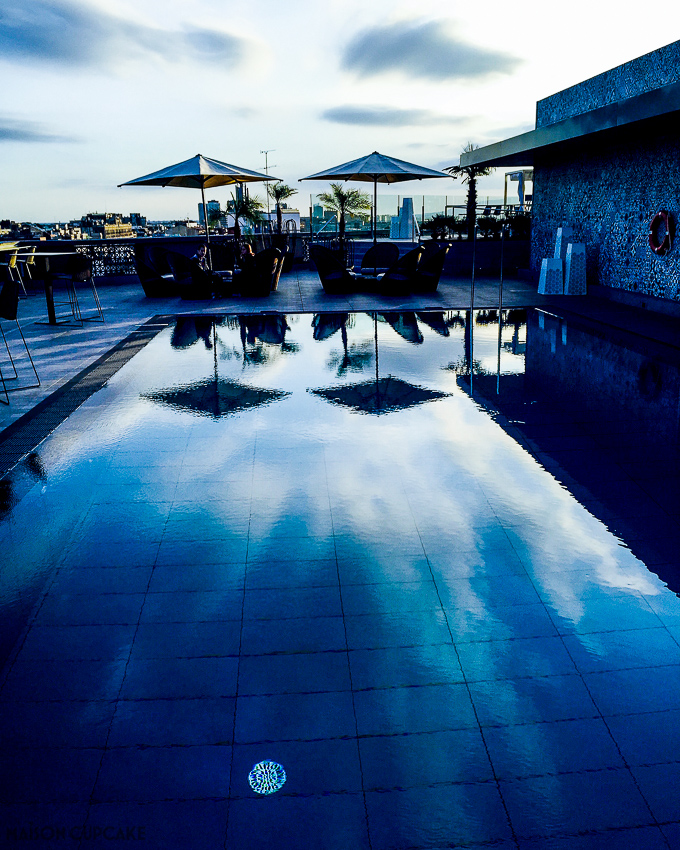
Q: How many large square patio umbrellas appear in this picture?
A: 2